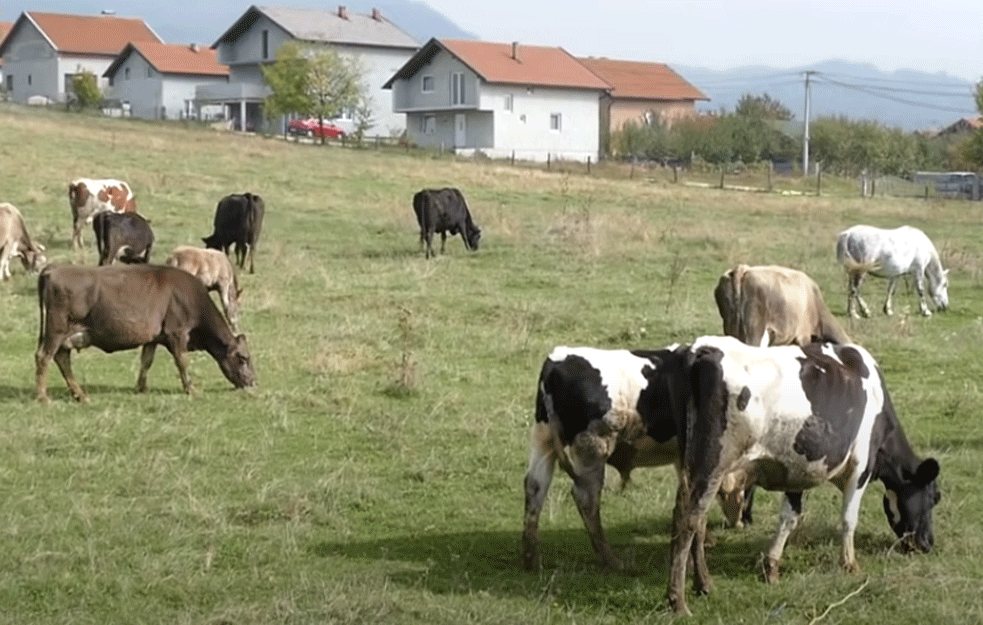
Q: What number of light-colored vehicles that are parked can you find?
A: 0